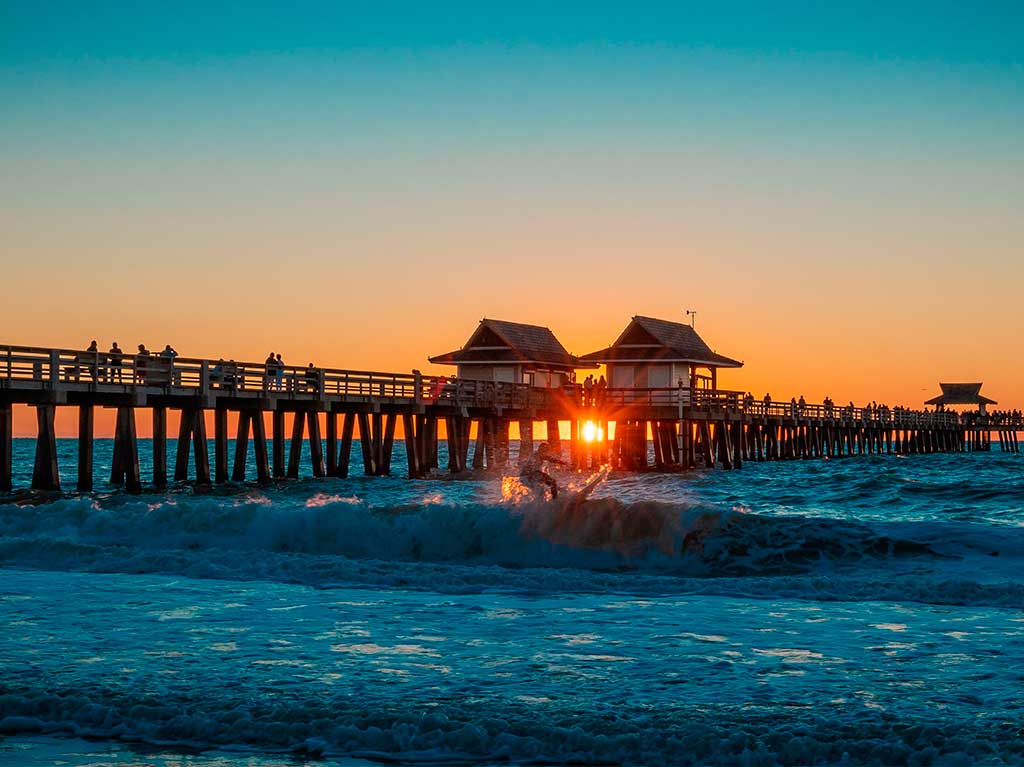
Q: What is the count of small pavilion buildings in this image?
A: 3